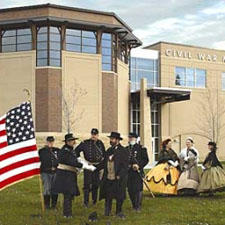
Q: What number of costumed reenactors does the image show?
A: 8